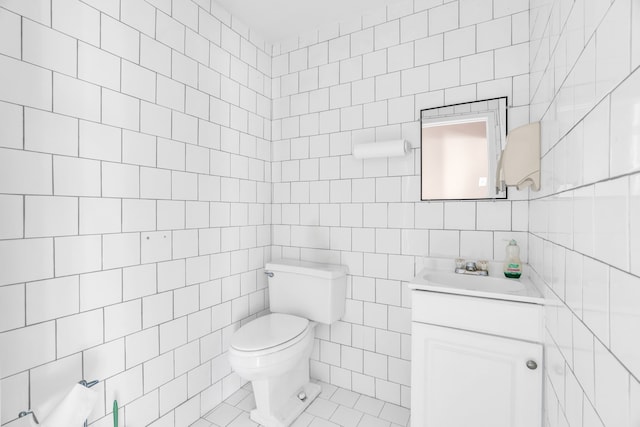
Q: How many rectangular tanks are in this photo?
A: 1